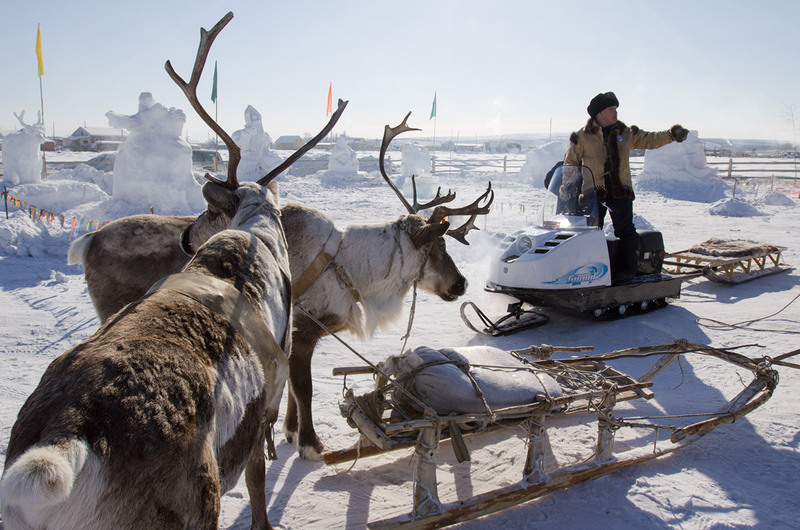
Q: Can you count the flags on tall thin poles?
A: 4